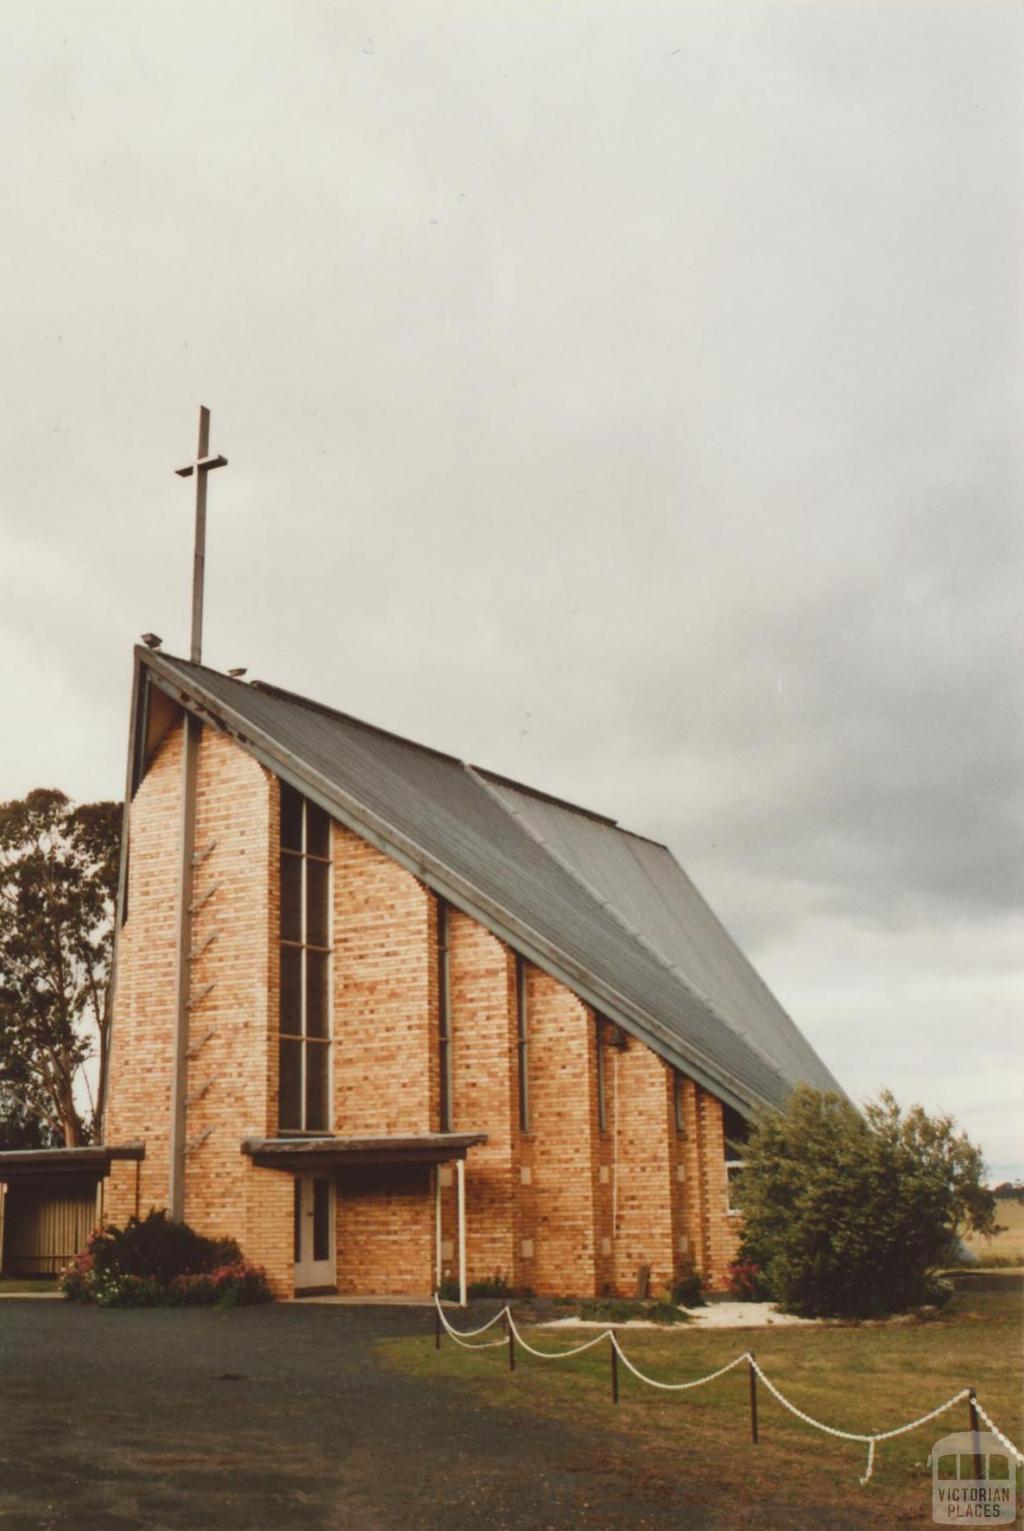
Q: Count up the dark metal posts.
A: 5